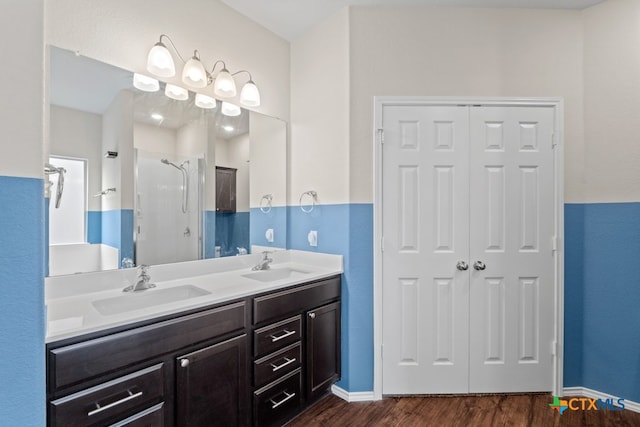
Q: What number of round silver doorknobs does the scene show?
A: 2